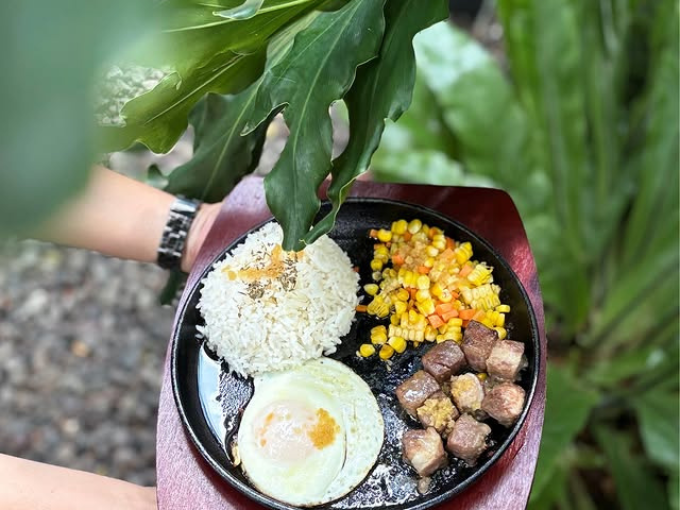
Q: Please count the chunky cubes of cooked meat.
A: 9